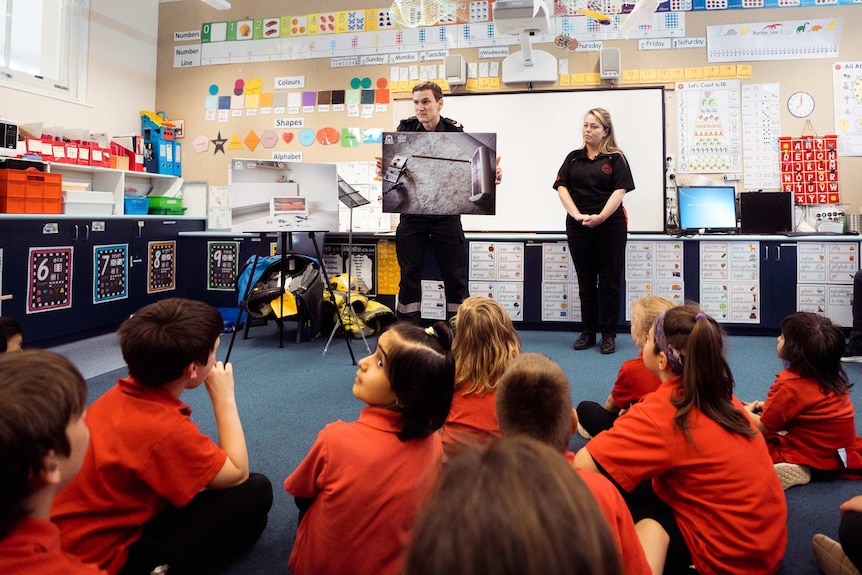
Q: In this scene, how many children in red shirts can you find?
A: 8